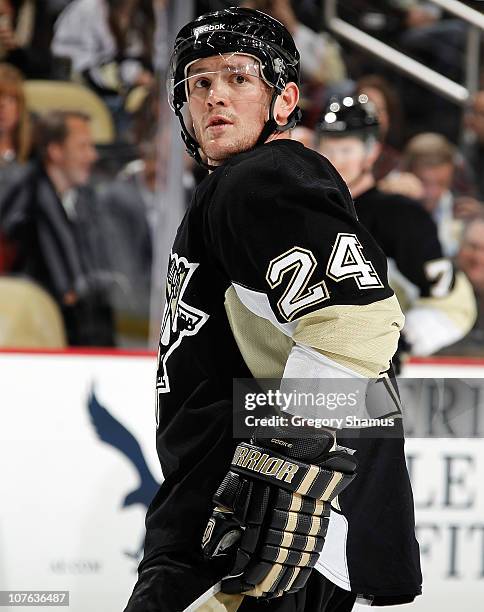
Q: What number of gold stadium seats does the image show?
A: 2